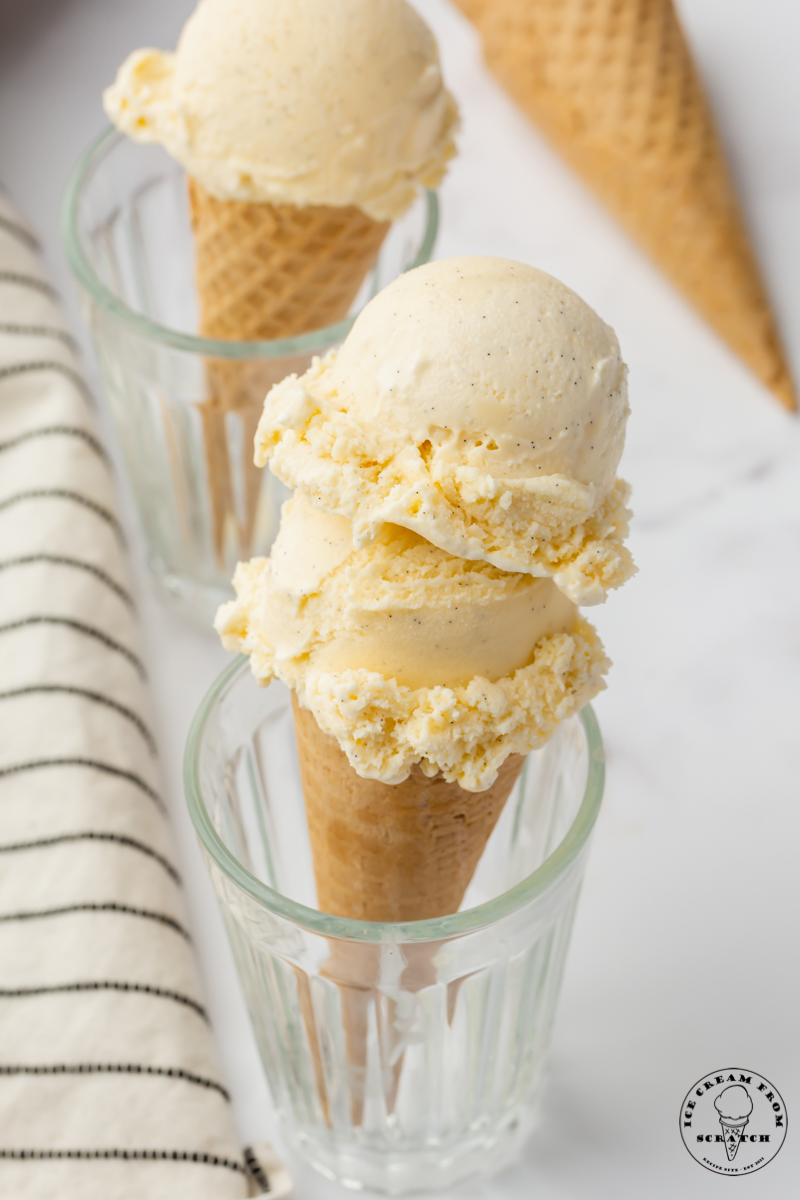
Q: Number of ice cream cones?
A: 3